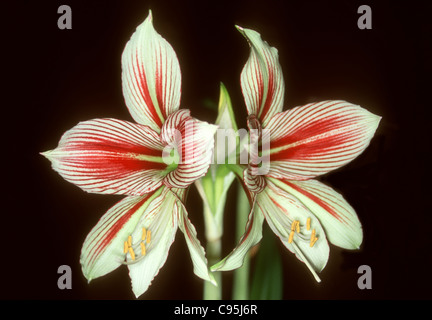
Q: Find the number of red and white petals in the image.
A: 12